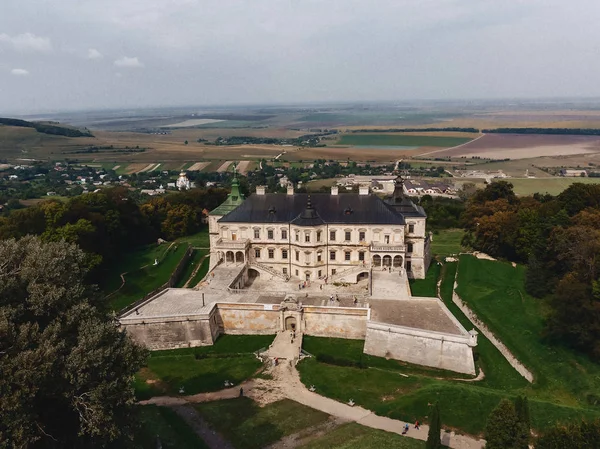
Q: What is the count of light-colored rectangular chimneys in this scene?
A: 4